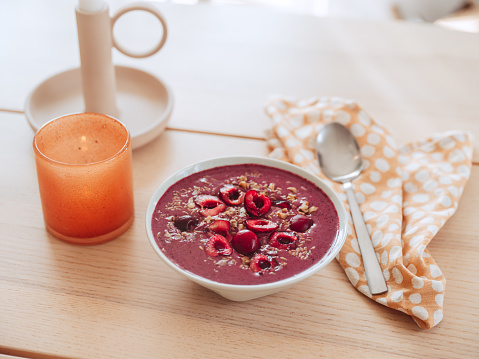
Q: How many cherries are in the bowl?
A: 12